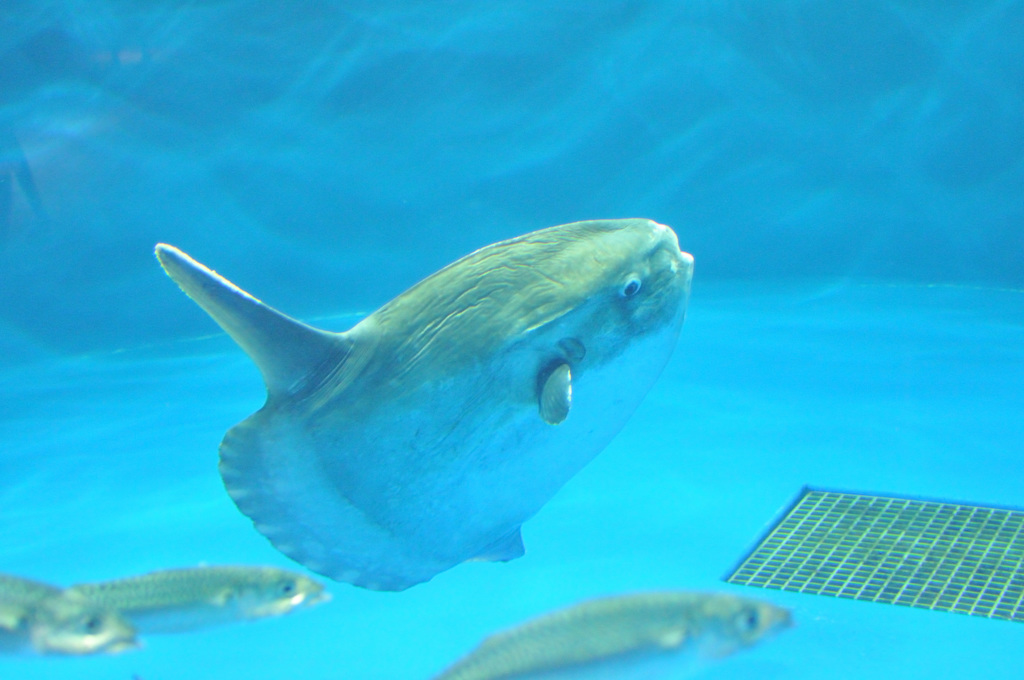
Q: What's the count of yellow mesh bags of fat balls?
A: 0